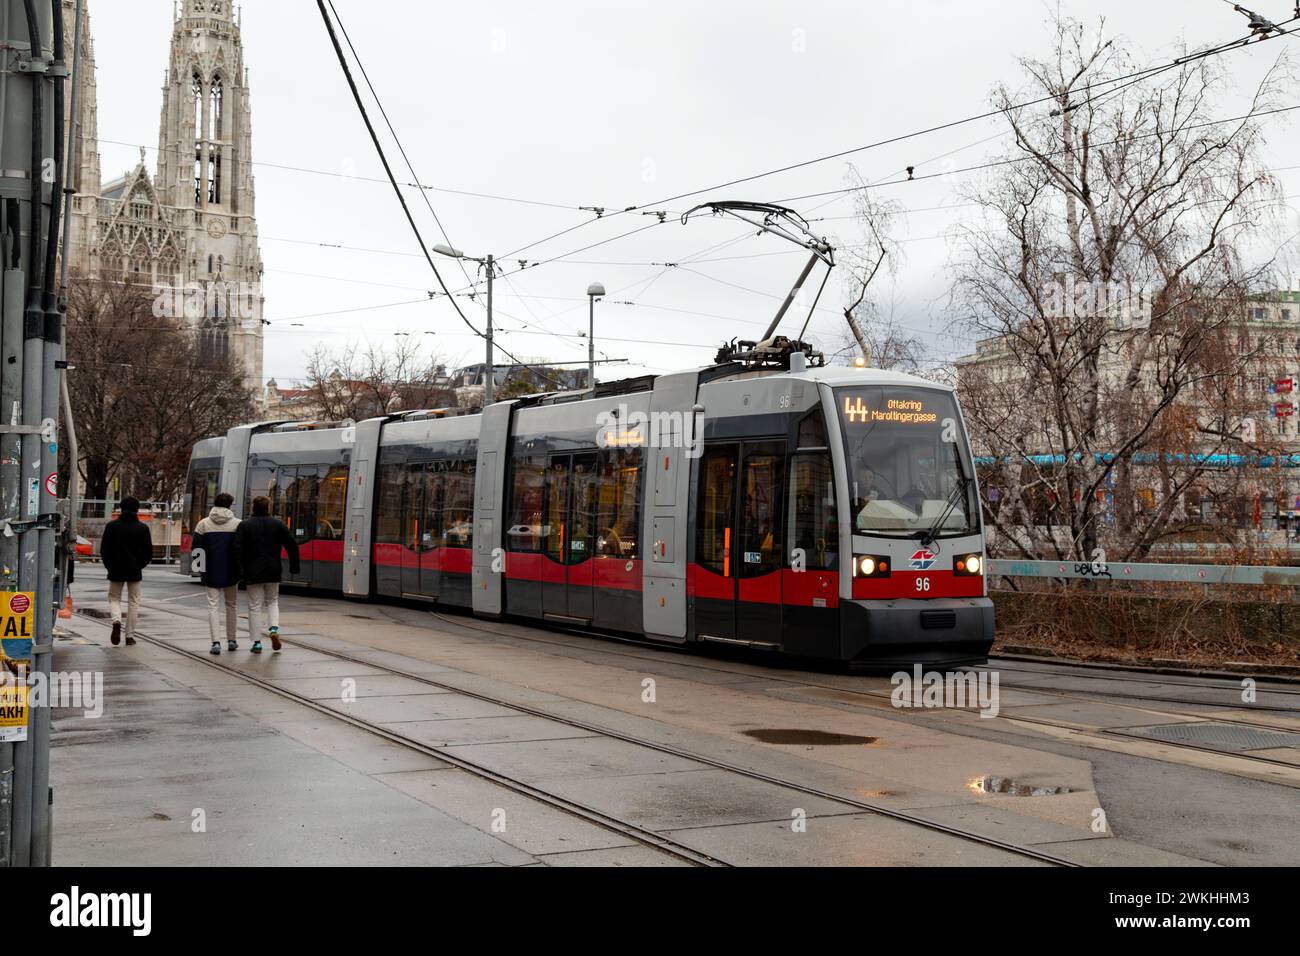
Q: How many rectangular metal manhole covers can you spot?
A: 1